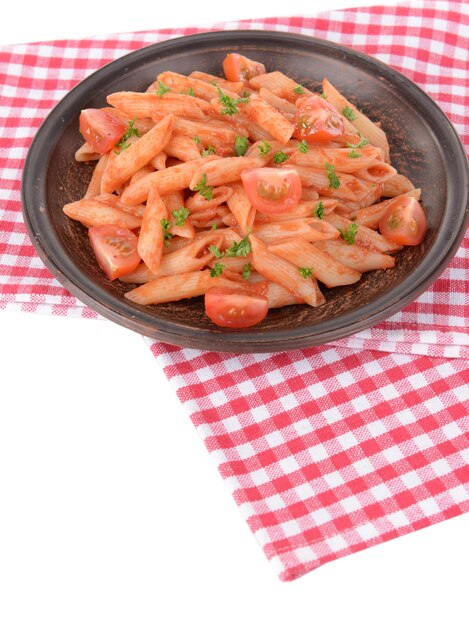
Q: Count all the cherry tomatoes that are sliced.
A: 7